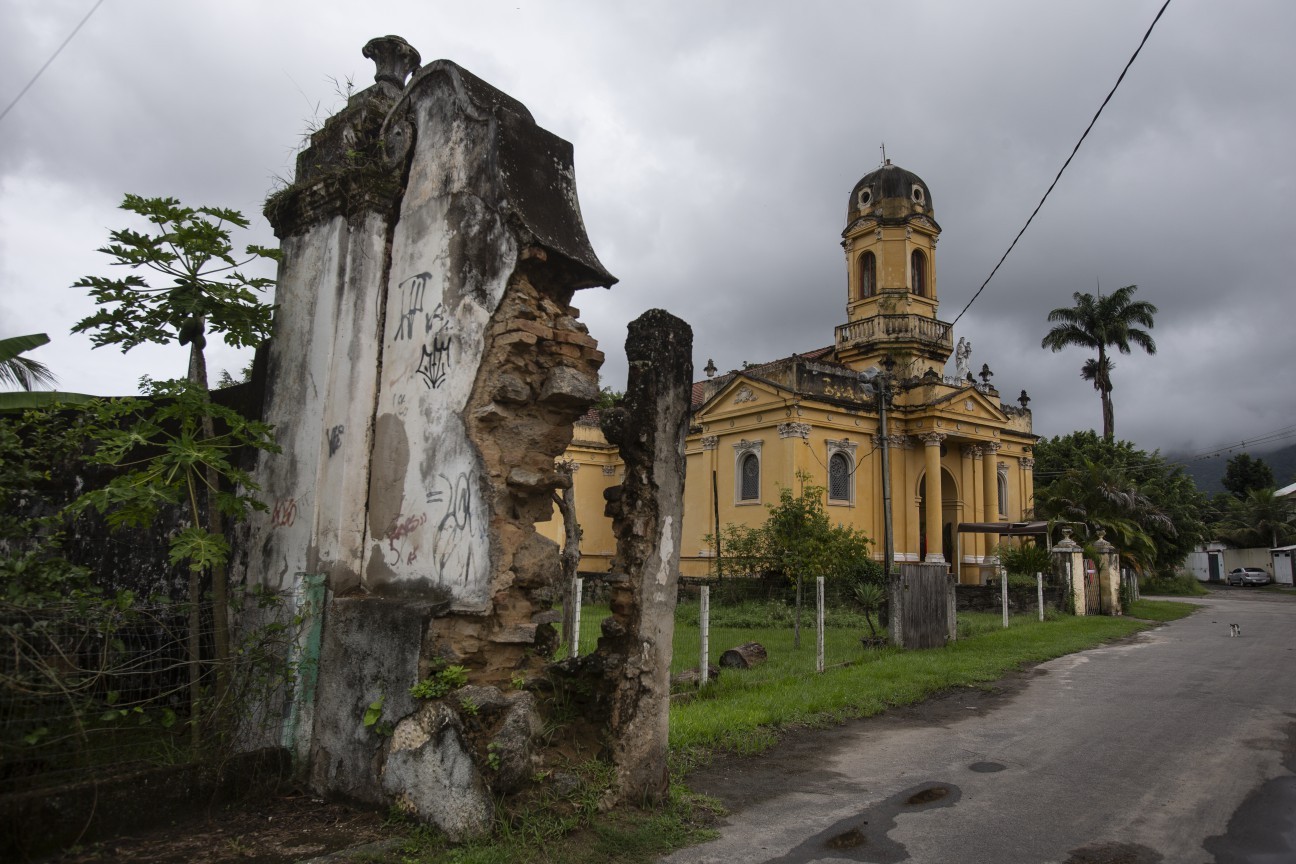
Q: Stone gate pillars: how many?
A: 2